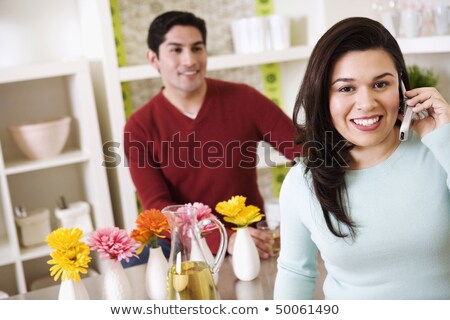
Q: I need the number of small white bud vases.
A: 5